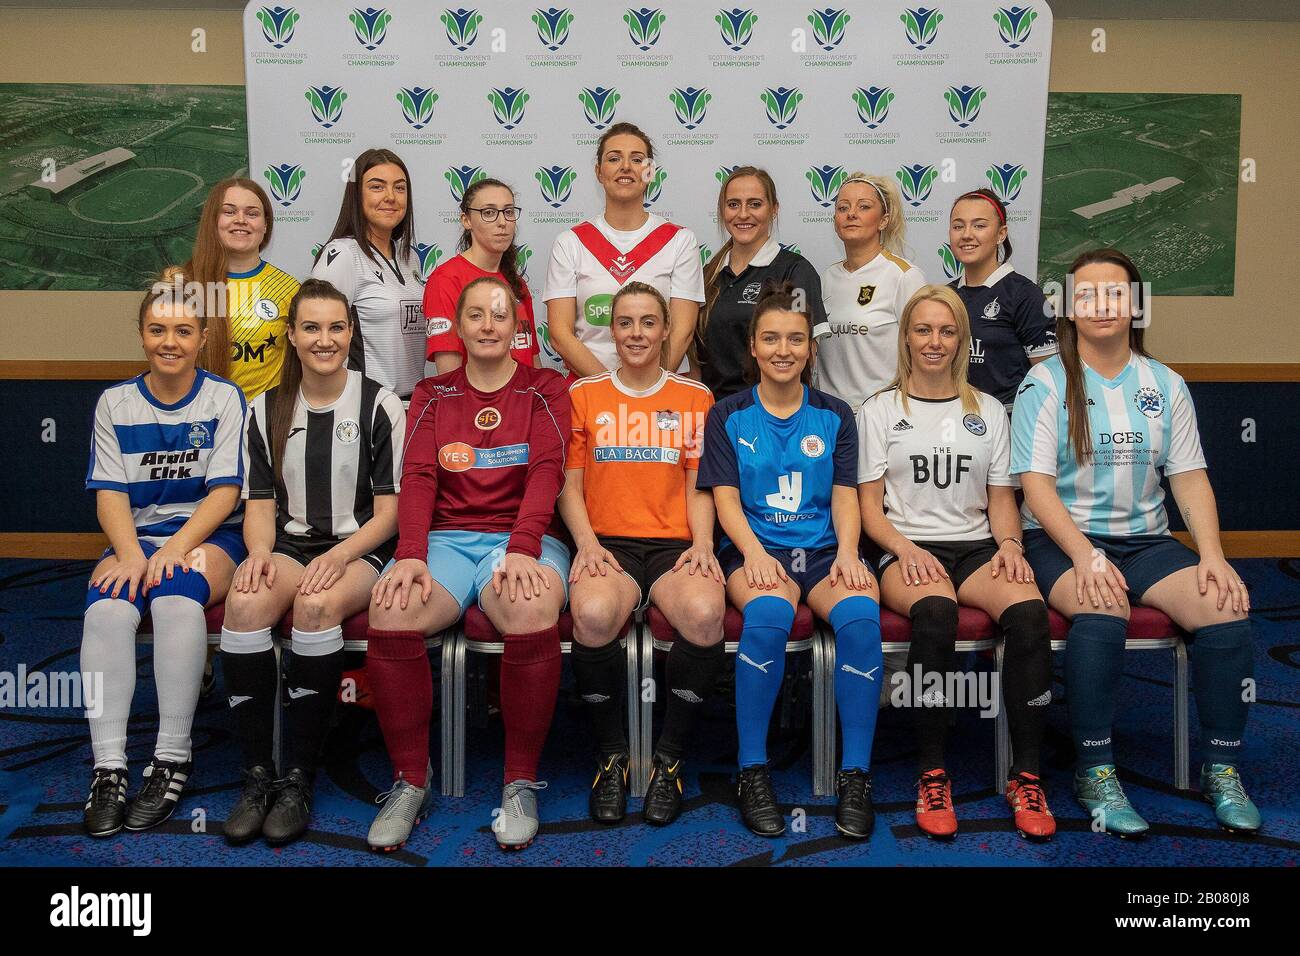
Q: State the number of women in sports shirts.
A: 14